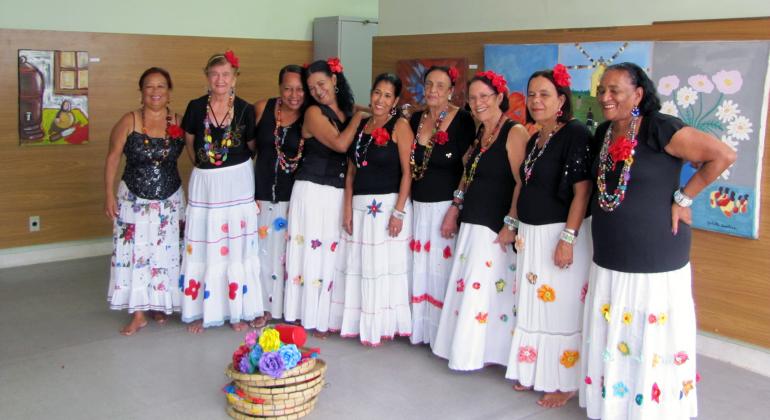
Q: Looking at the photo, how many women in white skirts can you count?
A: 9